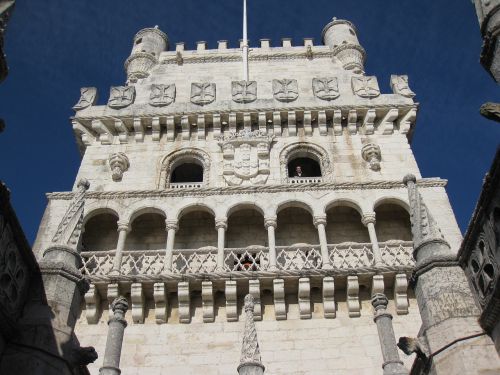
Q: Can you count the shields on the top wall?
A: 9